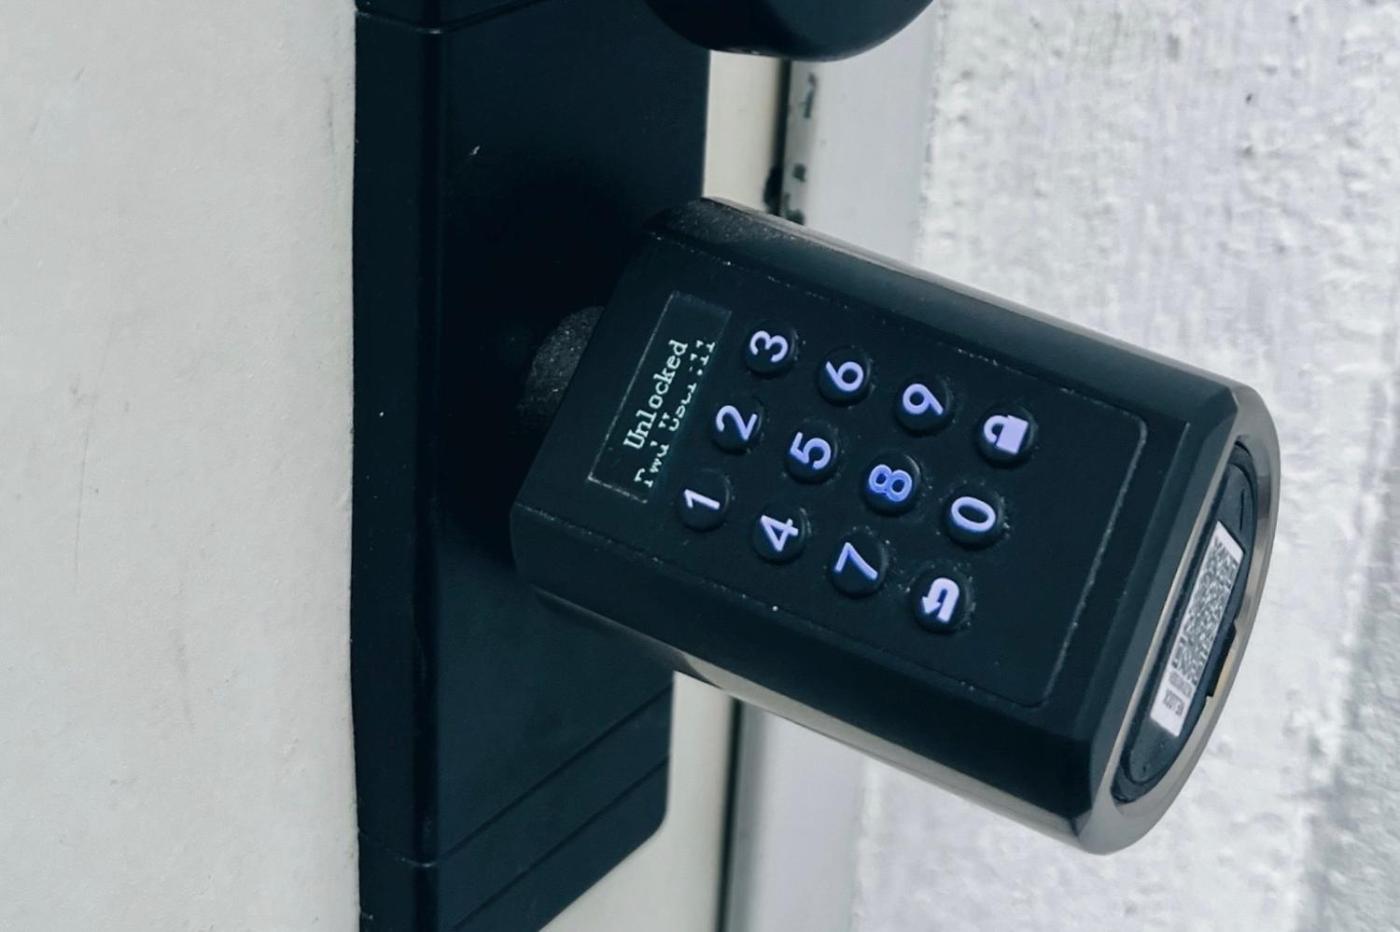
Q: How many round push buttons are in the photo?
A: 12